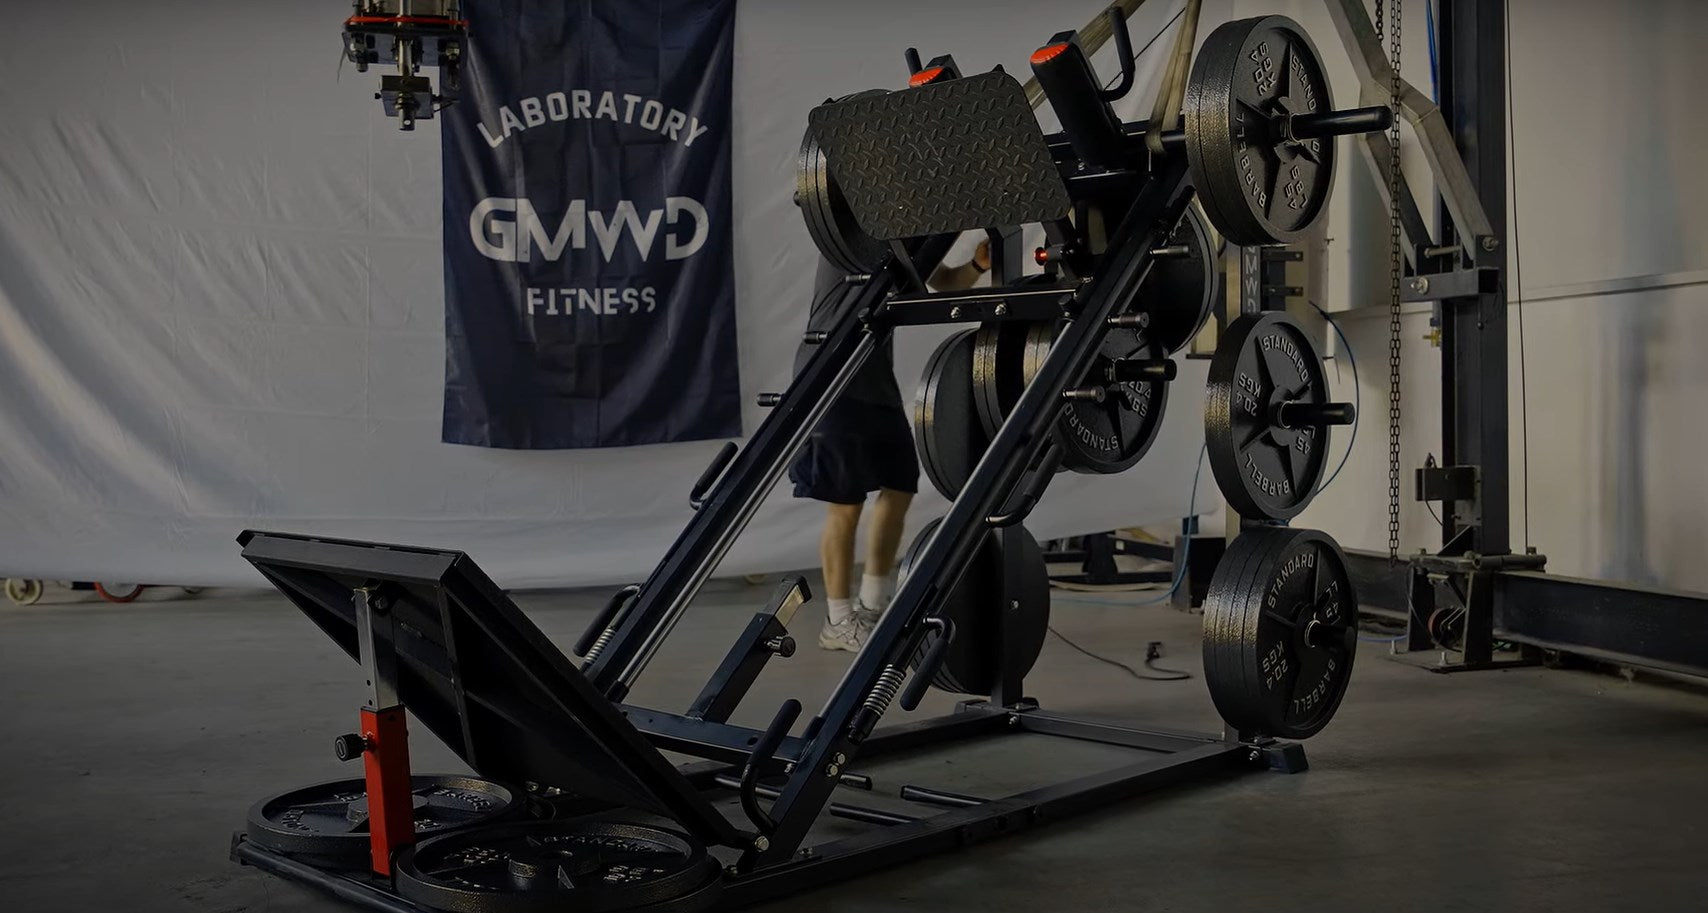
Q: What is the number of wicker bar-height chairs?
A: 0